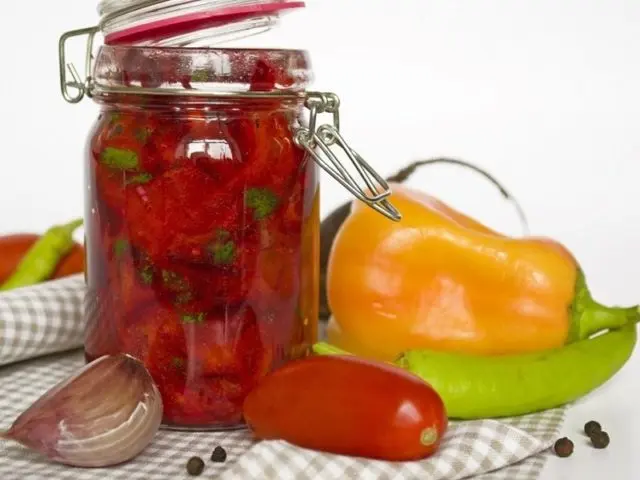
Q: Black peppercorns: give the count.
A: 5